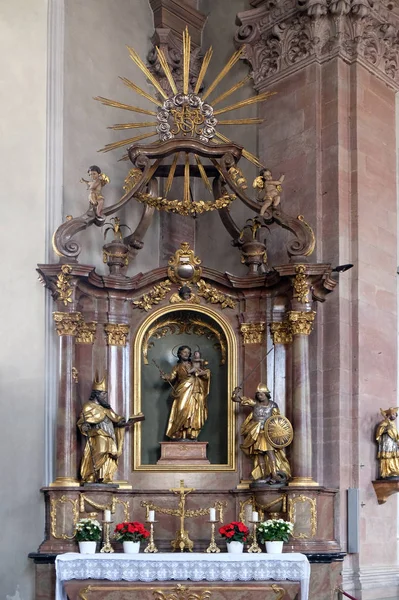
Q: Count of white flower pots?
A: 4